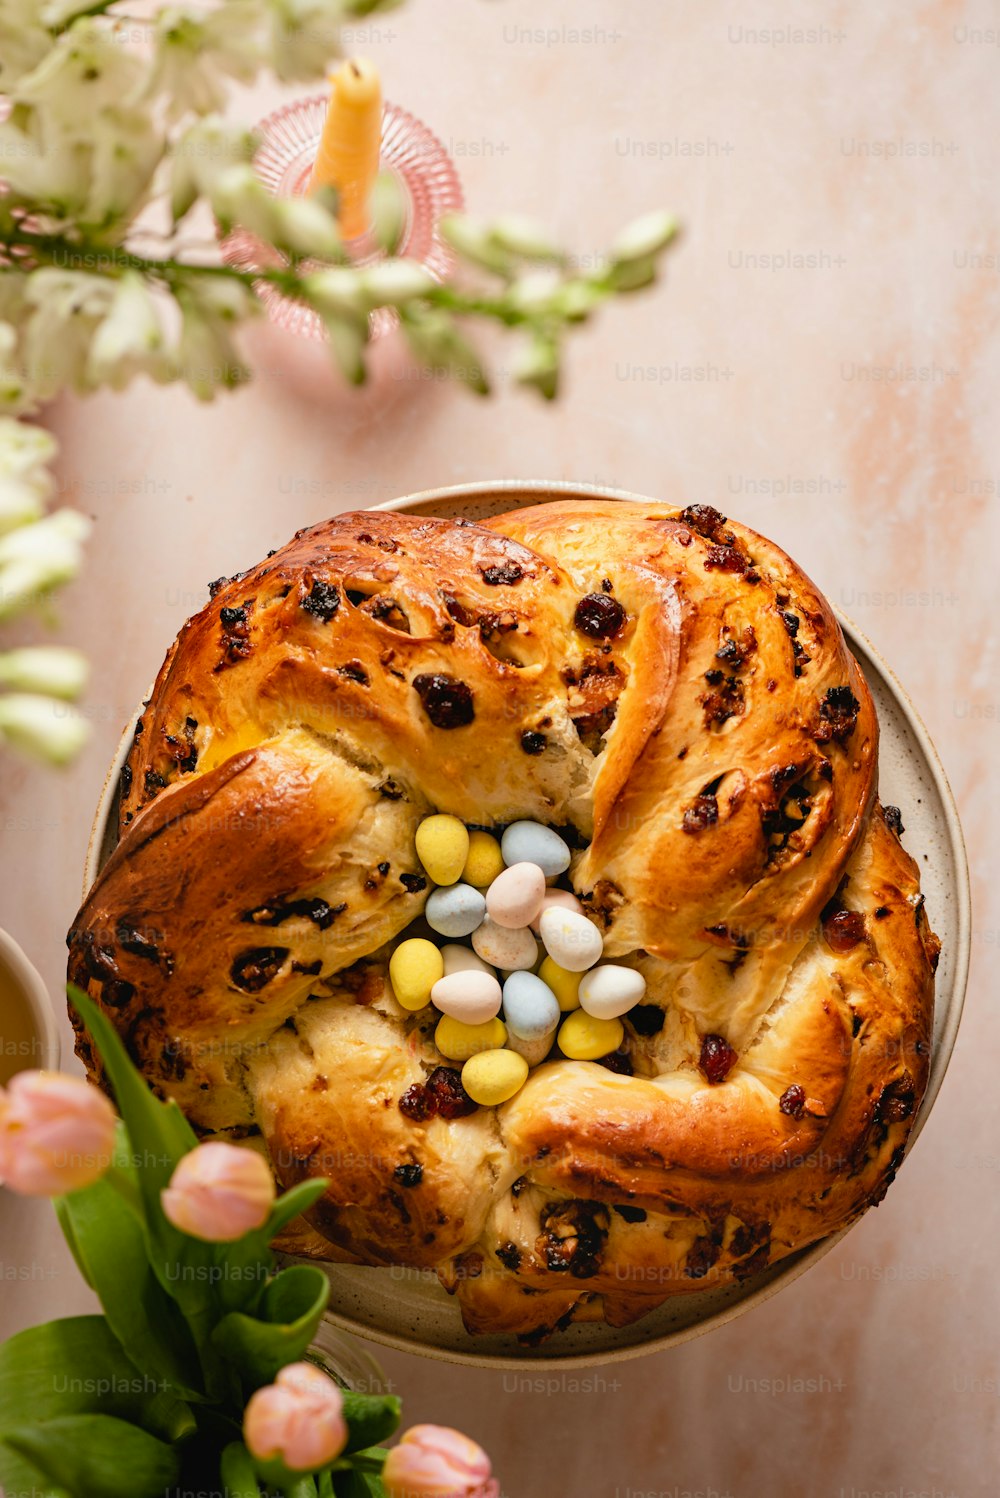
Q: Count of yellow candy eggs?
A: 7